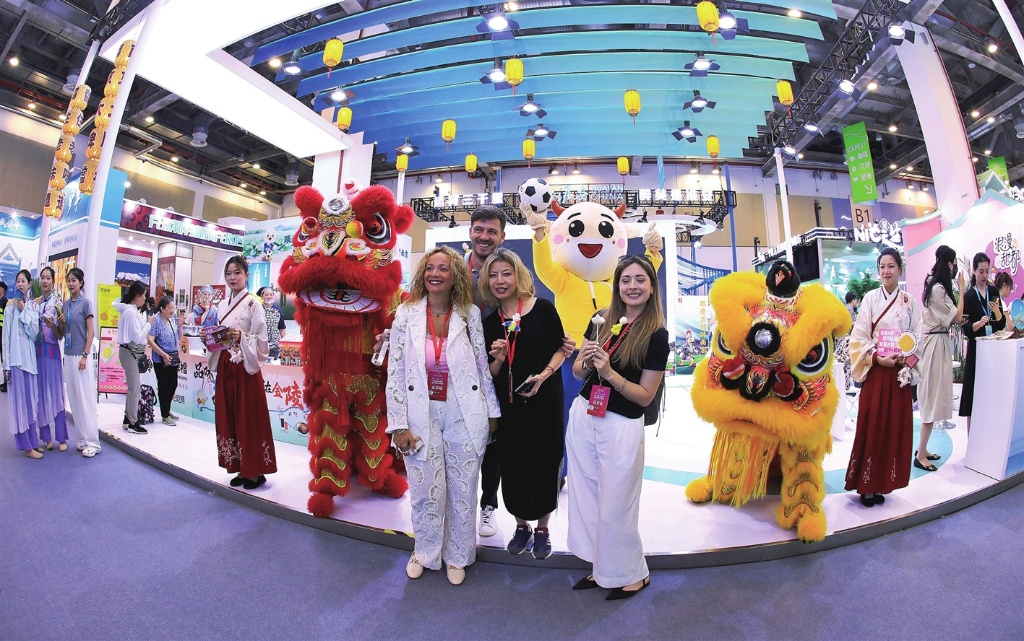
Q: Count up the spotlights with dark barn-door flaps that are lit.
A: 15